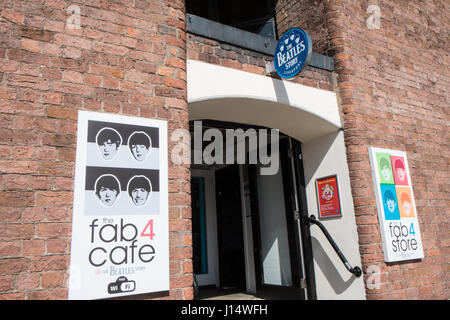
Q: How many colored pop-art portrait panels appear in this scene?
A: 4